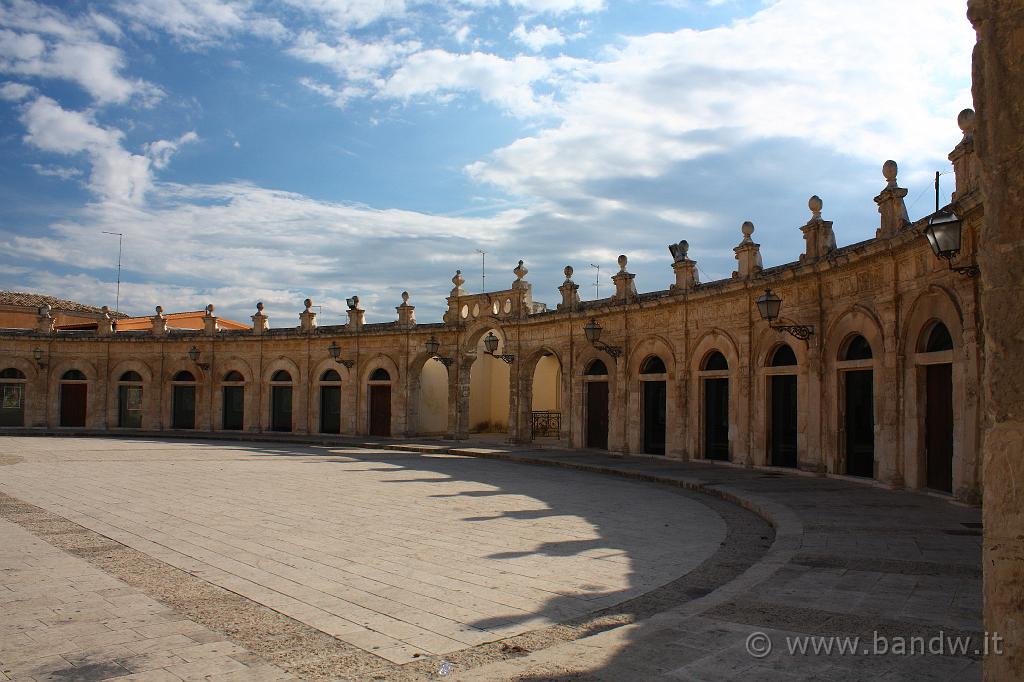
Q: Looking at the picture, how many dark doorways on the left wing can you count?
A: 8